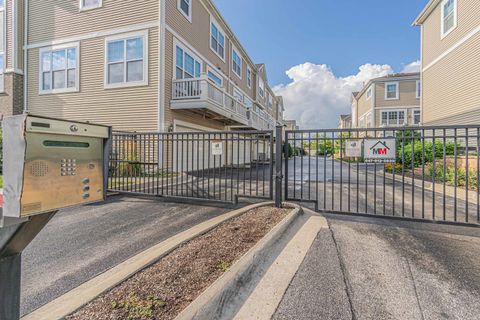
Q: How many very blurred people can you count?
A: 0